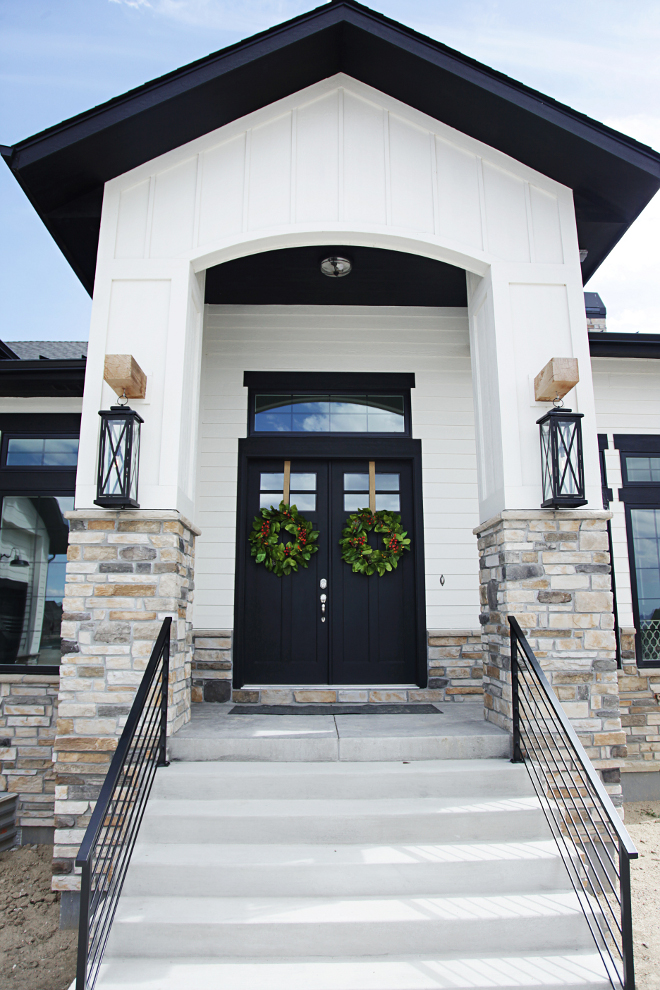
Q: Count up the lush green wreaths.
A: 2